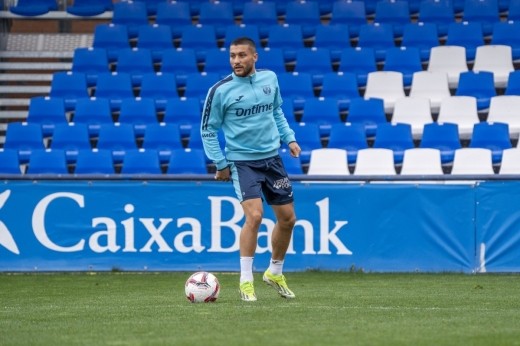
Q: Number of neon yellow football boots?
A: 2